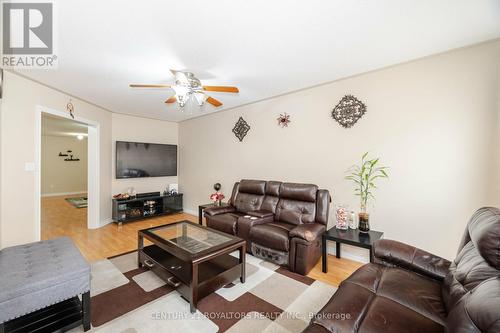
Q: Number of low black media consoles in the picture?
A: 1